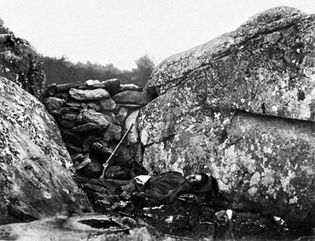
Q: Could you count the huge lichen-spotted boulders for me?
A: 2